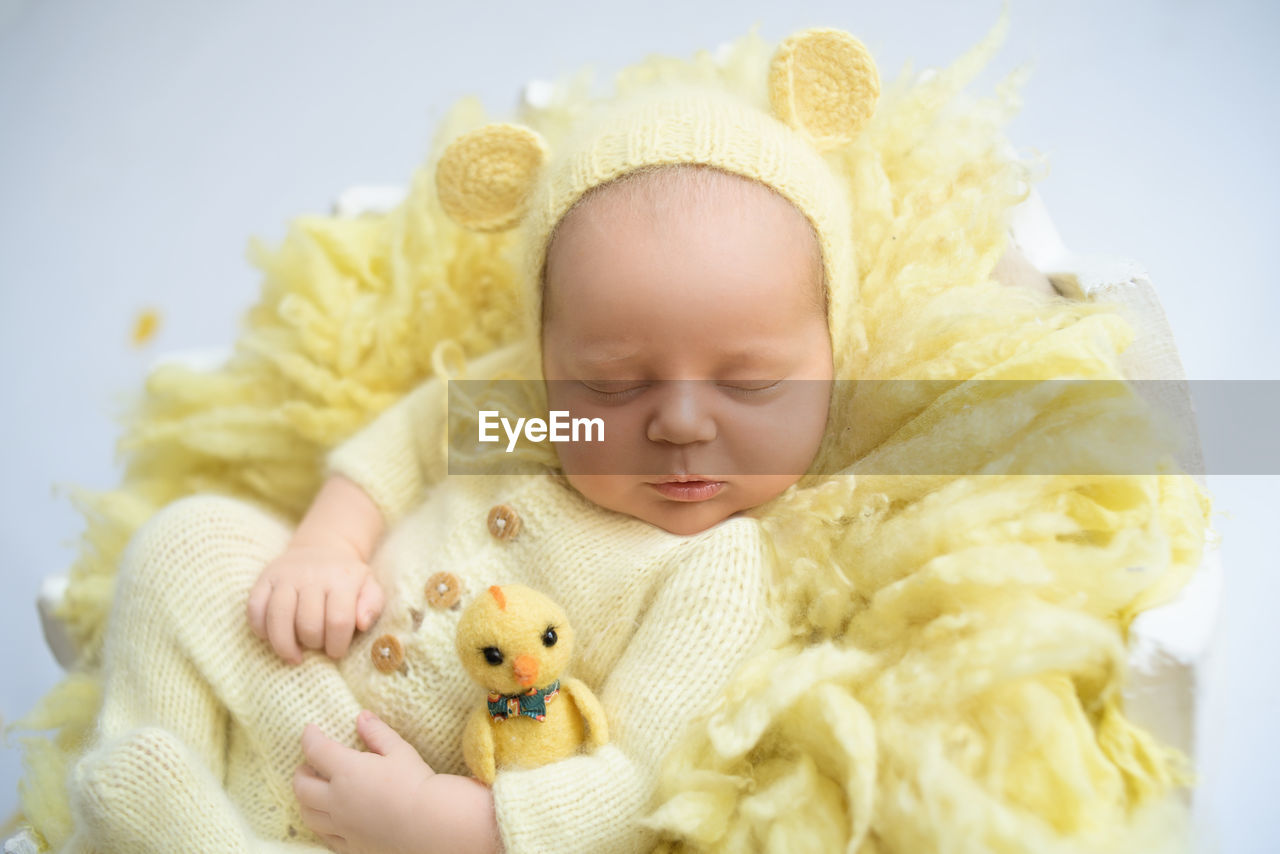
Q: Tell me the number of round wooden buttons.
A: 3